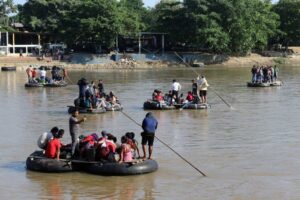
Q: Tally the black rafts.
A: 5